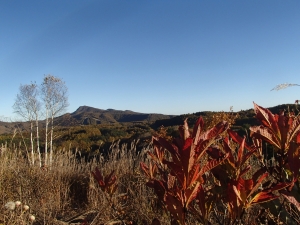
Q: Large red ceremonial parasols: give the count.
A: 0